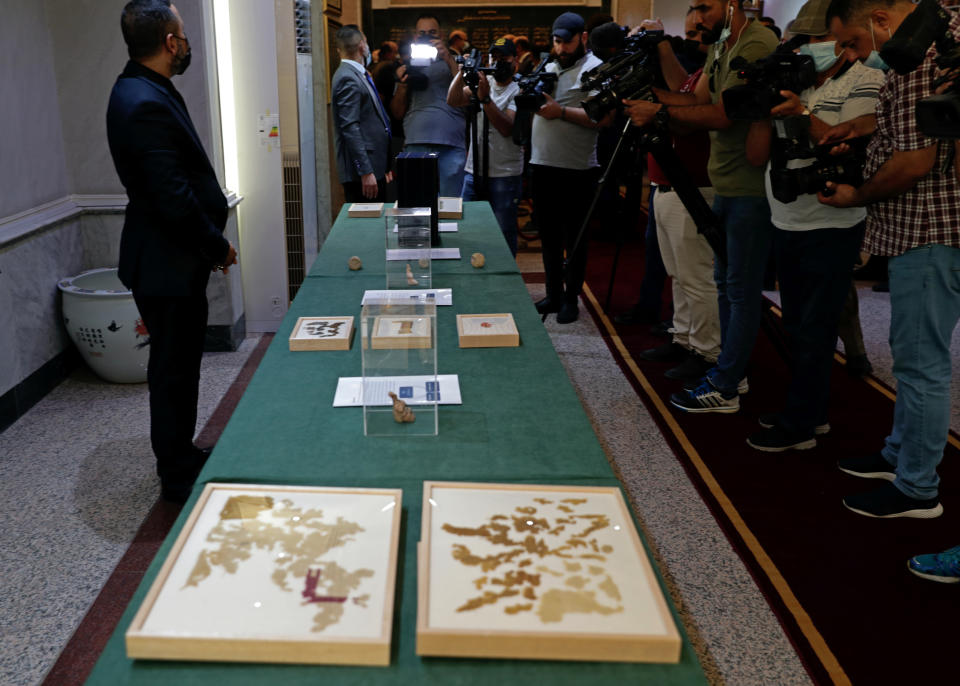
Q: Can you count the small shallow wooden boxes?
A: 5